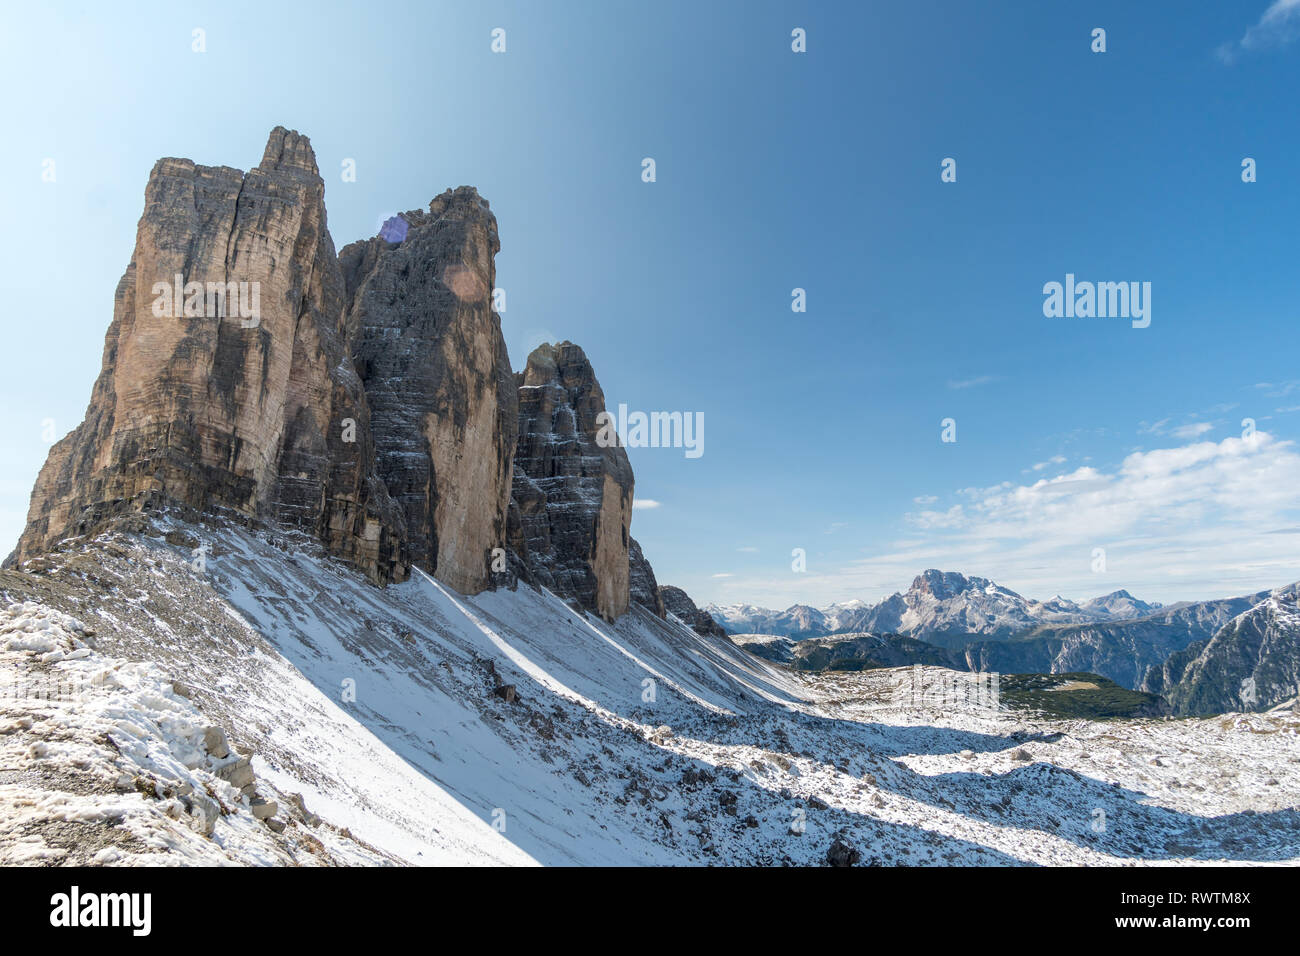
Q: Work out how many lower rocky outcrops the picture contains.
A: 2